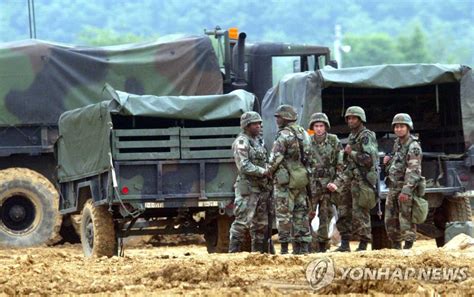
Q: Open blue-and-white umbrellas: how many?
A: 0